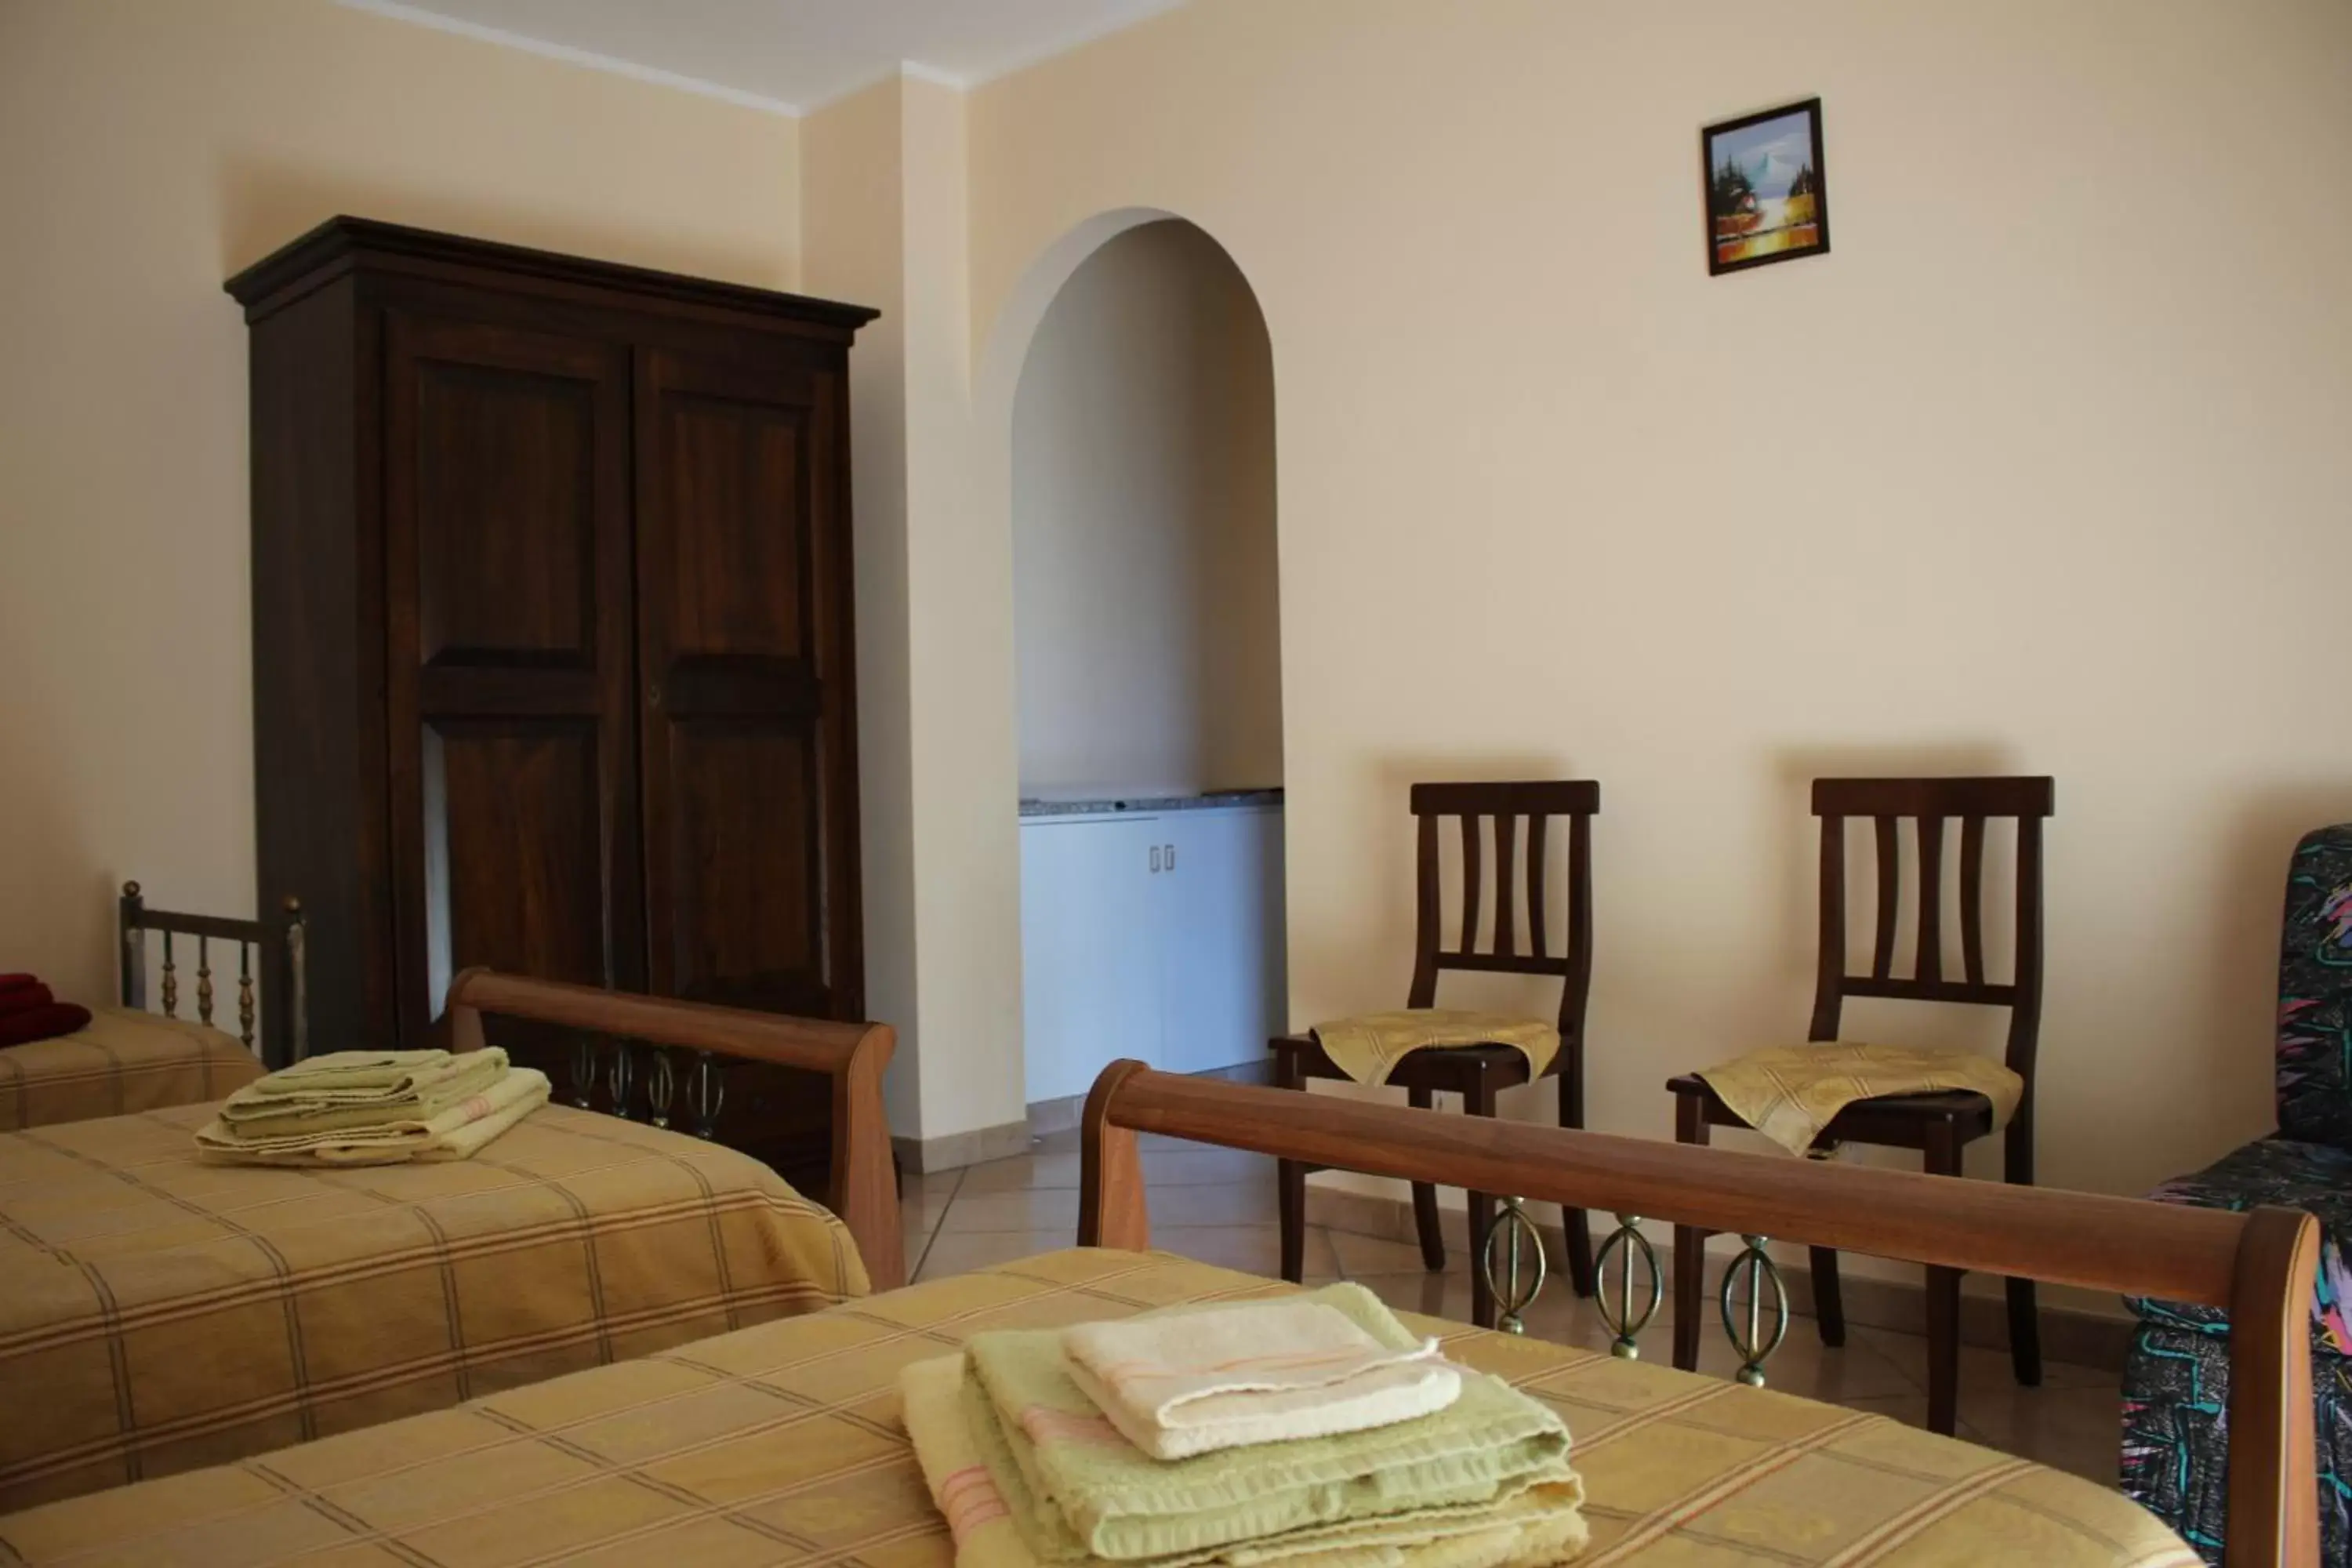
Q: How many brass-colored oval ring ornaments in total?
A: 7